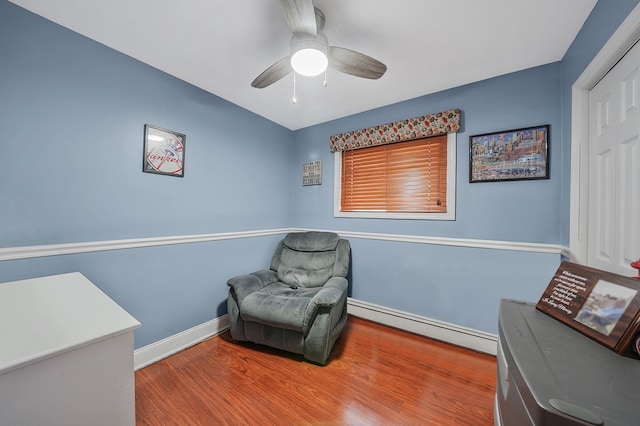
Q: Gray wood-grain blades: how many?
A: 3